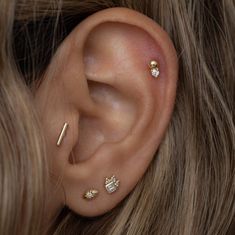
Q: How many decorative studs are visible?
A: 4